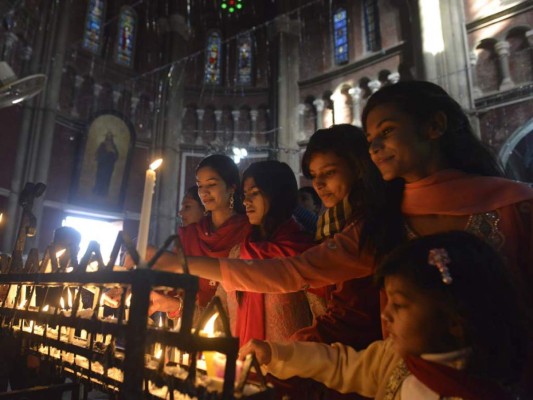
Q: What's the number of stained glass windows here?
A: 6